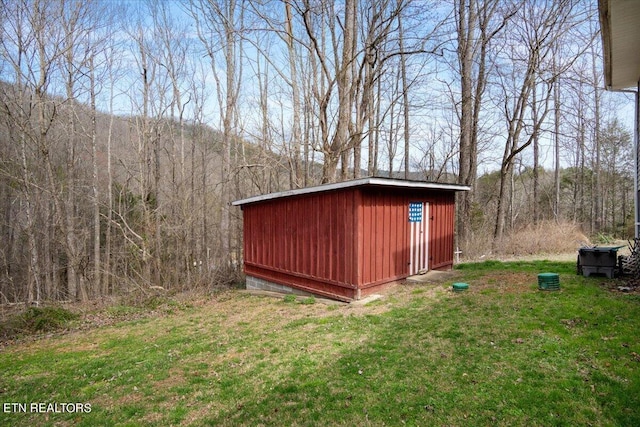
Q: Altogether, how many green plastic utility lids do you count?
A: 2